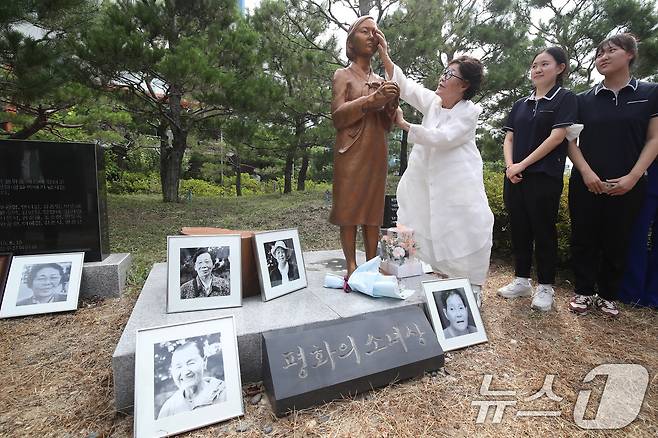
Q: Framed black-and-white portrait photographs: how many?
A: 5